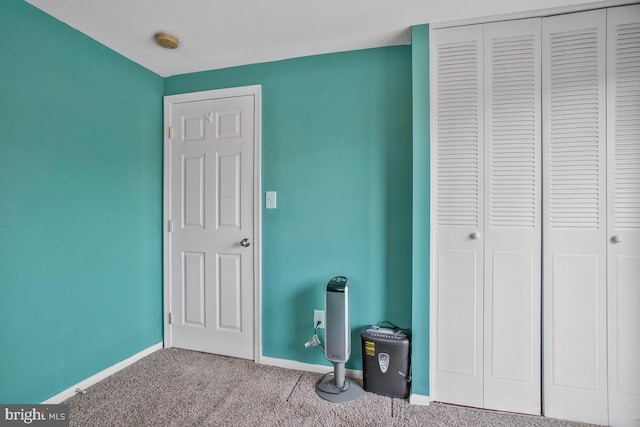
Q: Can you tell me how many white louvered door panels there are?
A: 4